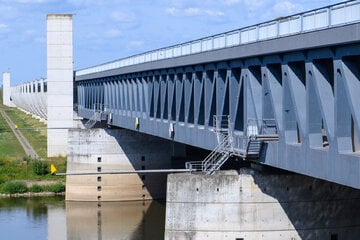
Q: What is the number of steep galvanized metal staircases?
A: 2